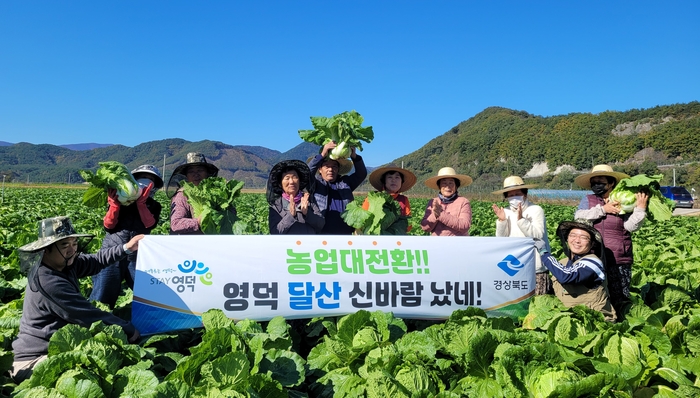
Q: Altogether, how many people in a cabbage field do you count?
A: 10